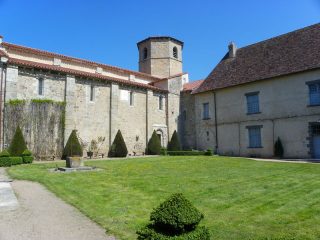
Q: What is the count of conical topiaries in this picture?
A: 6